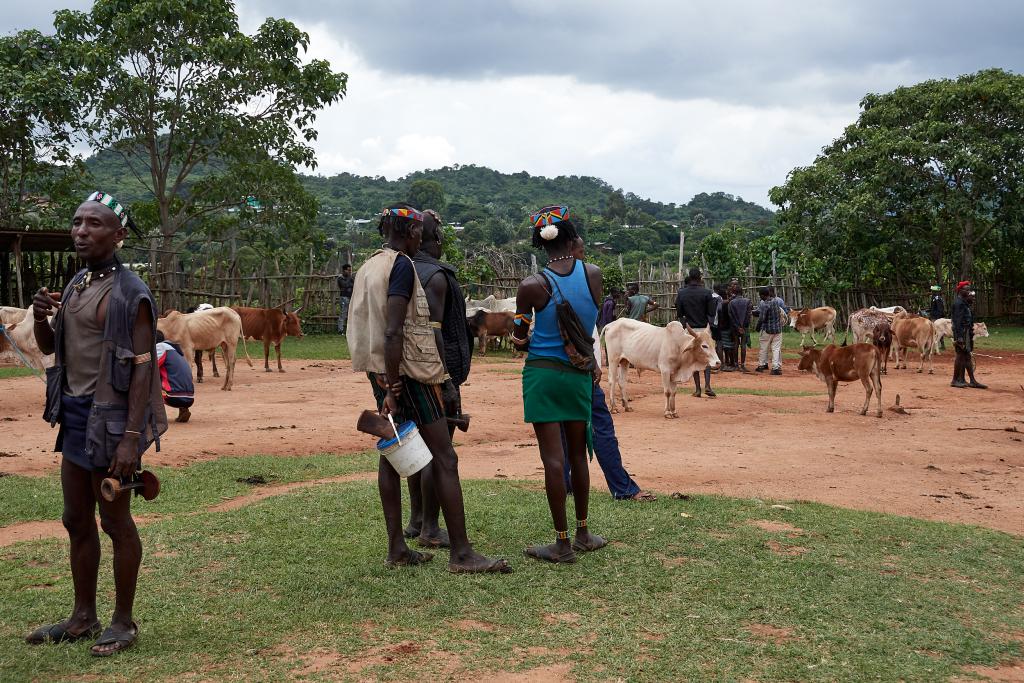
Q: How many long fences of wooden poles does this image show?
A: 1